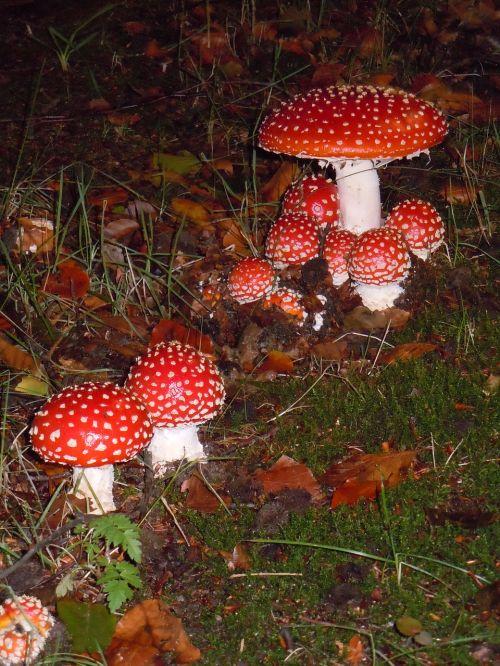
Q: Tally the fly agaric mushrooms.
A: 11